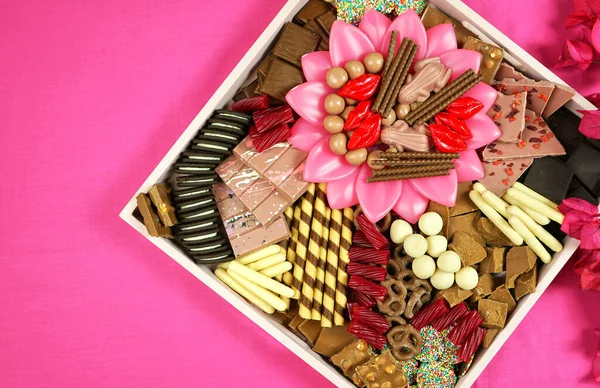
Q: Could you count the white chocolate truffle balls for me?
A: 8